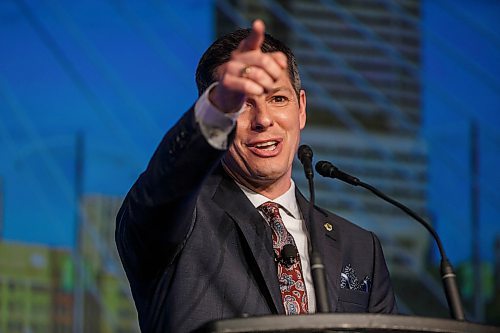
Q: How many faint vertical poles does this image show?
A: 2